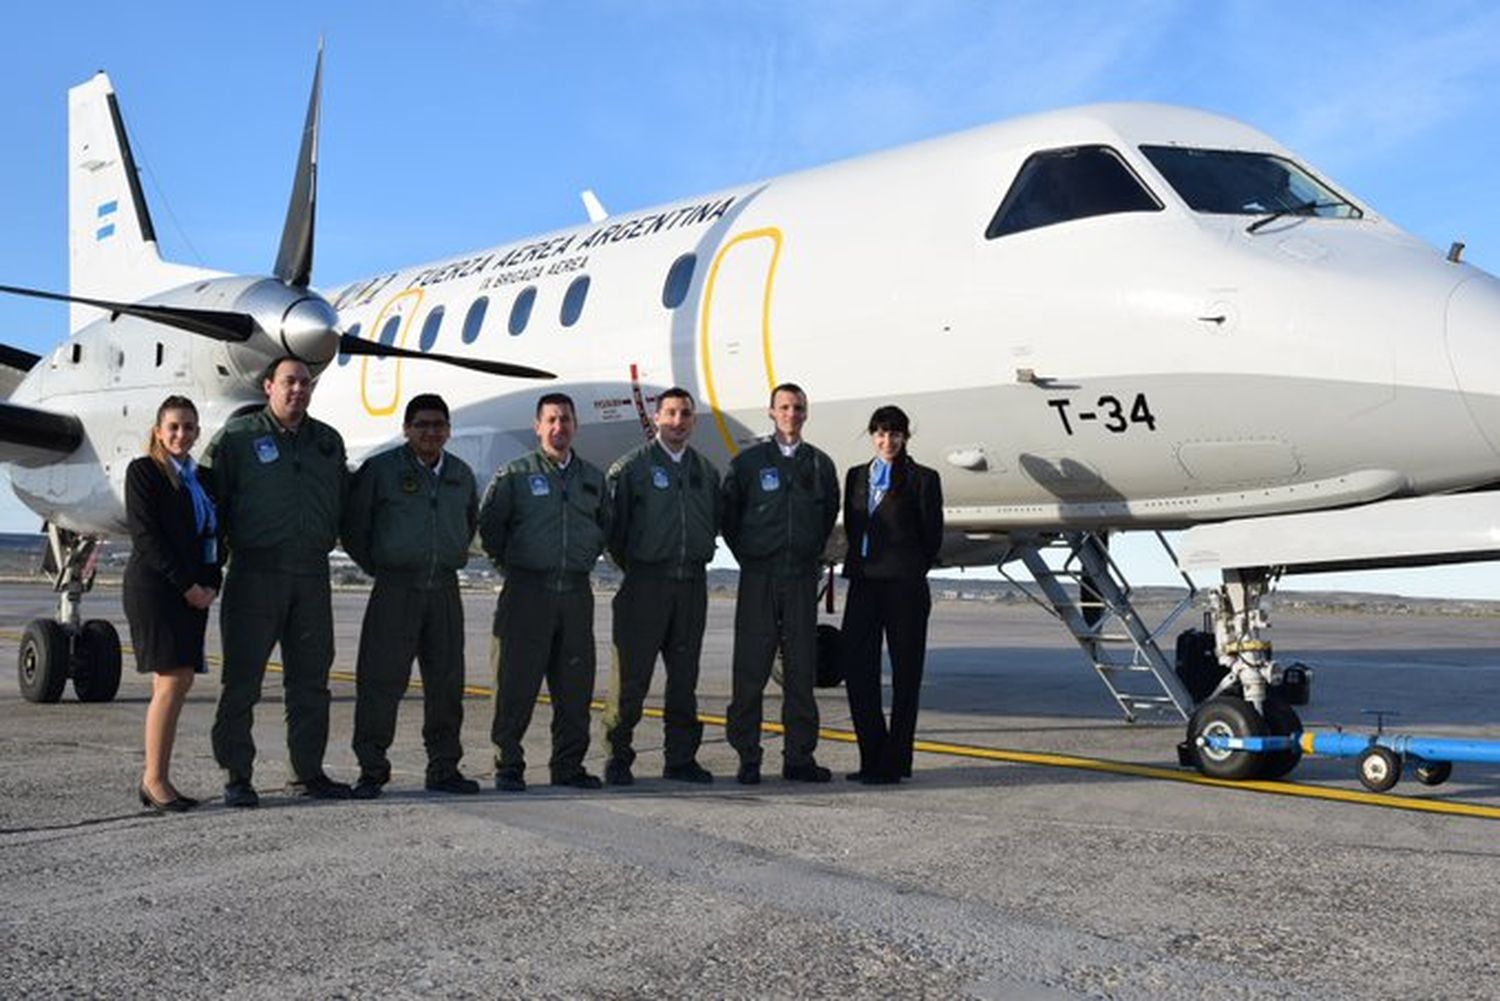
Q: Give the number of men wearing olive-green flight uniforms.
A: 5